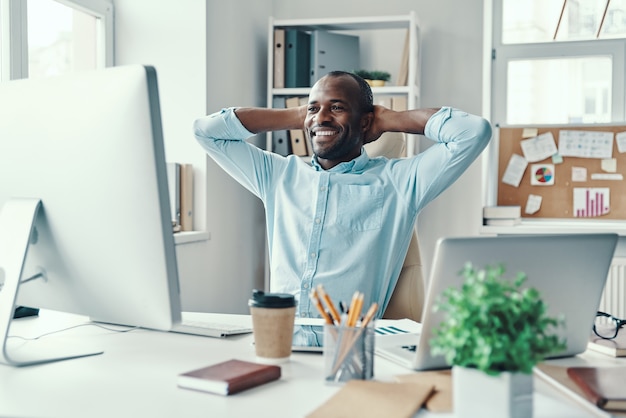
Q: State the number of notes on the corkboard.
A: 12